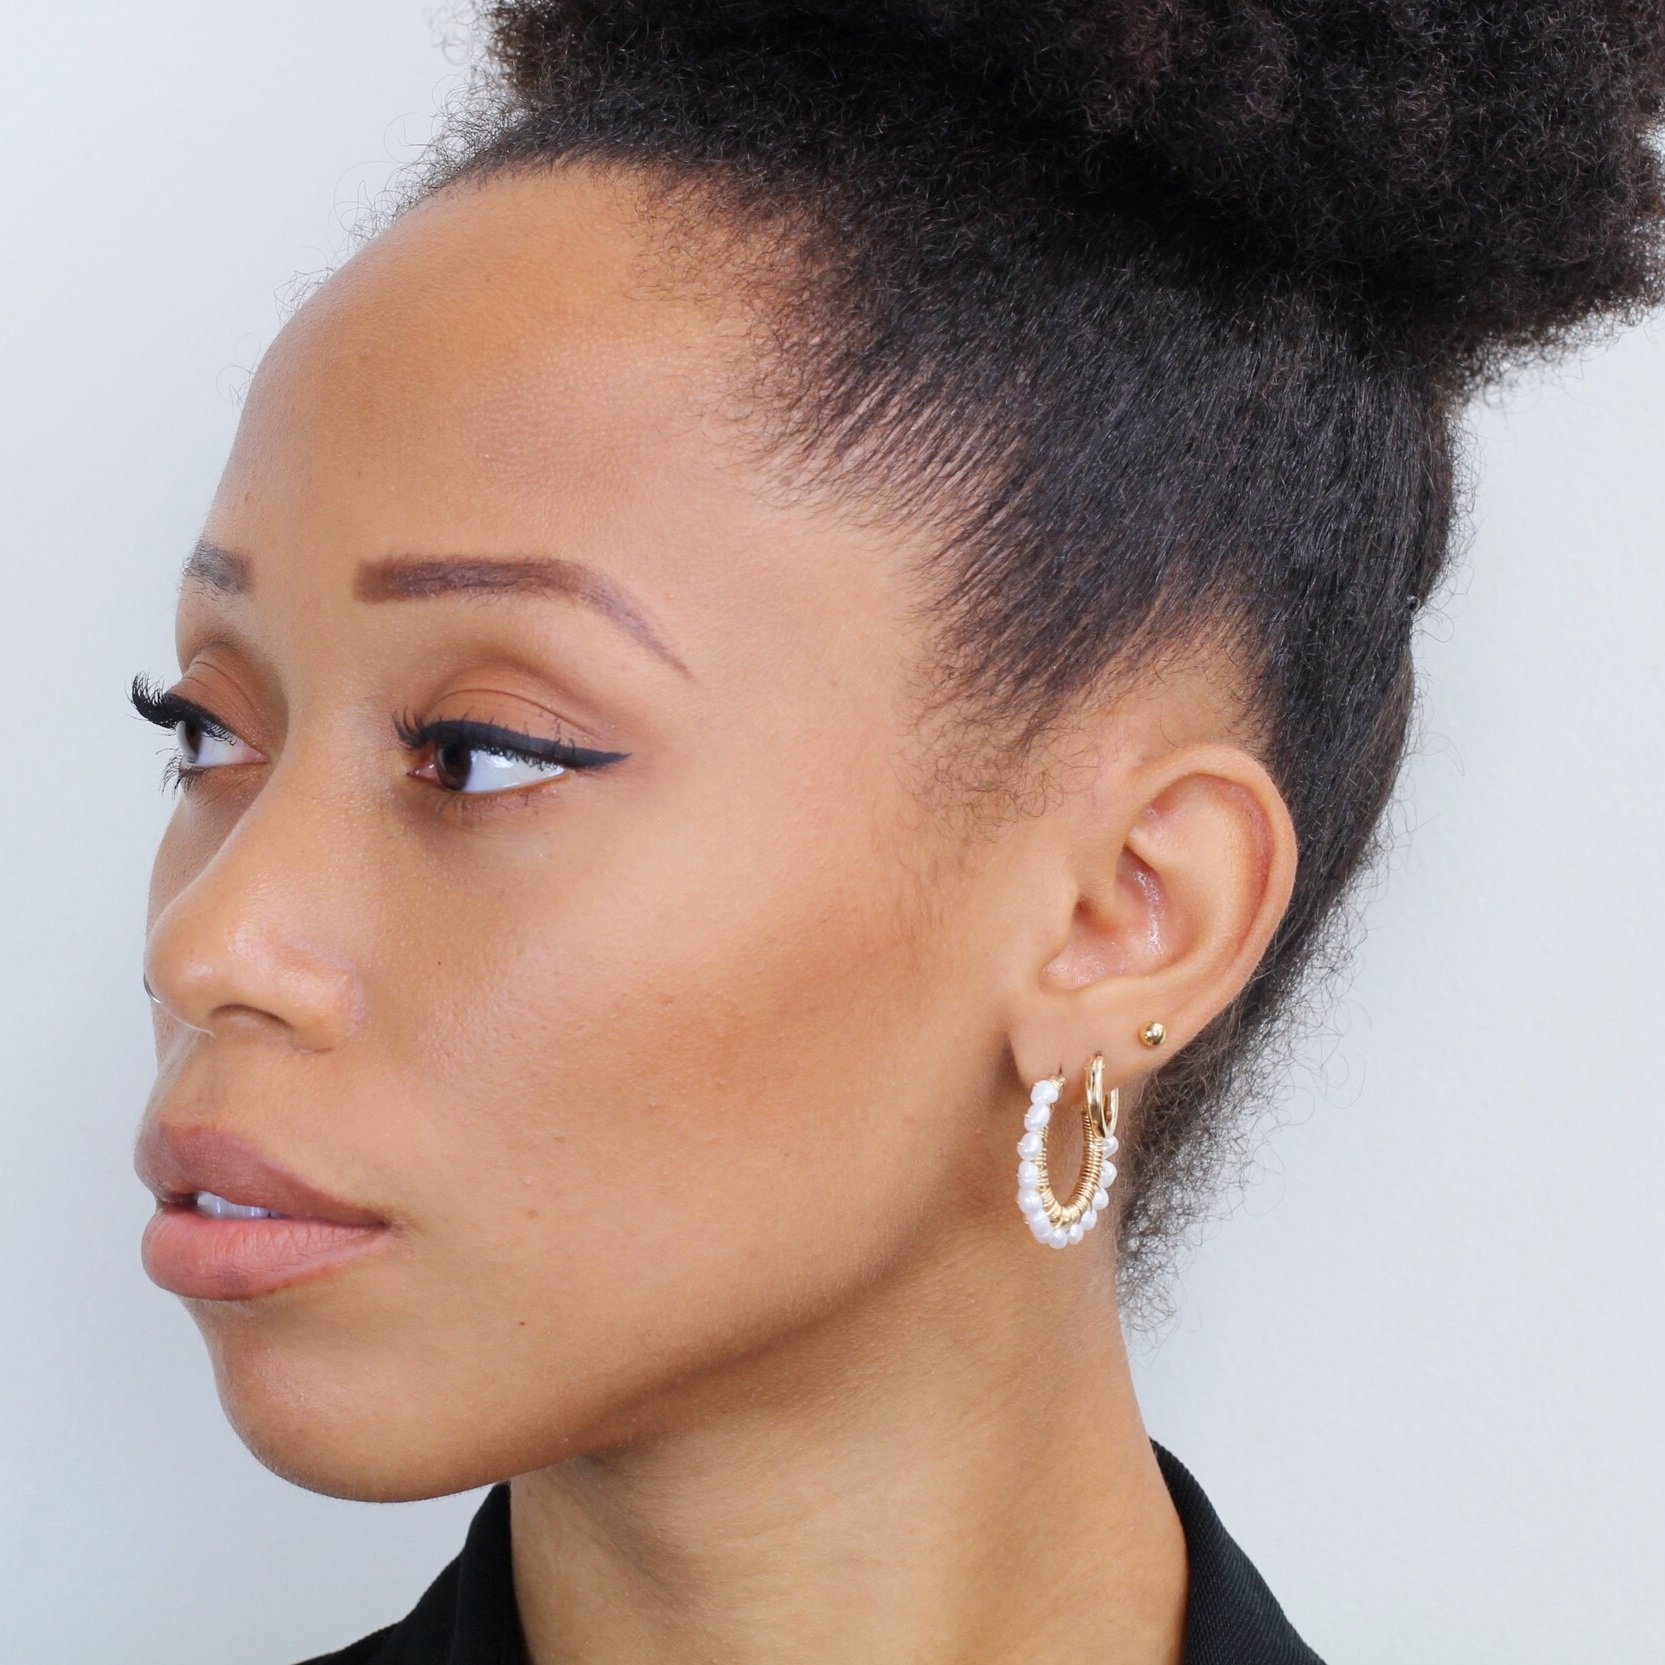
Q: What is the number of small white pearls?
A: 13